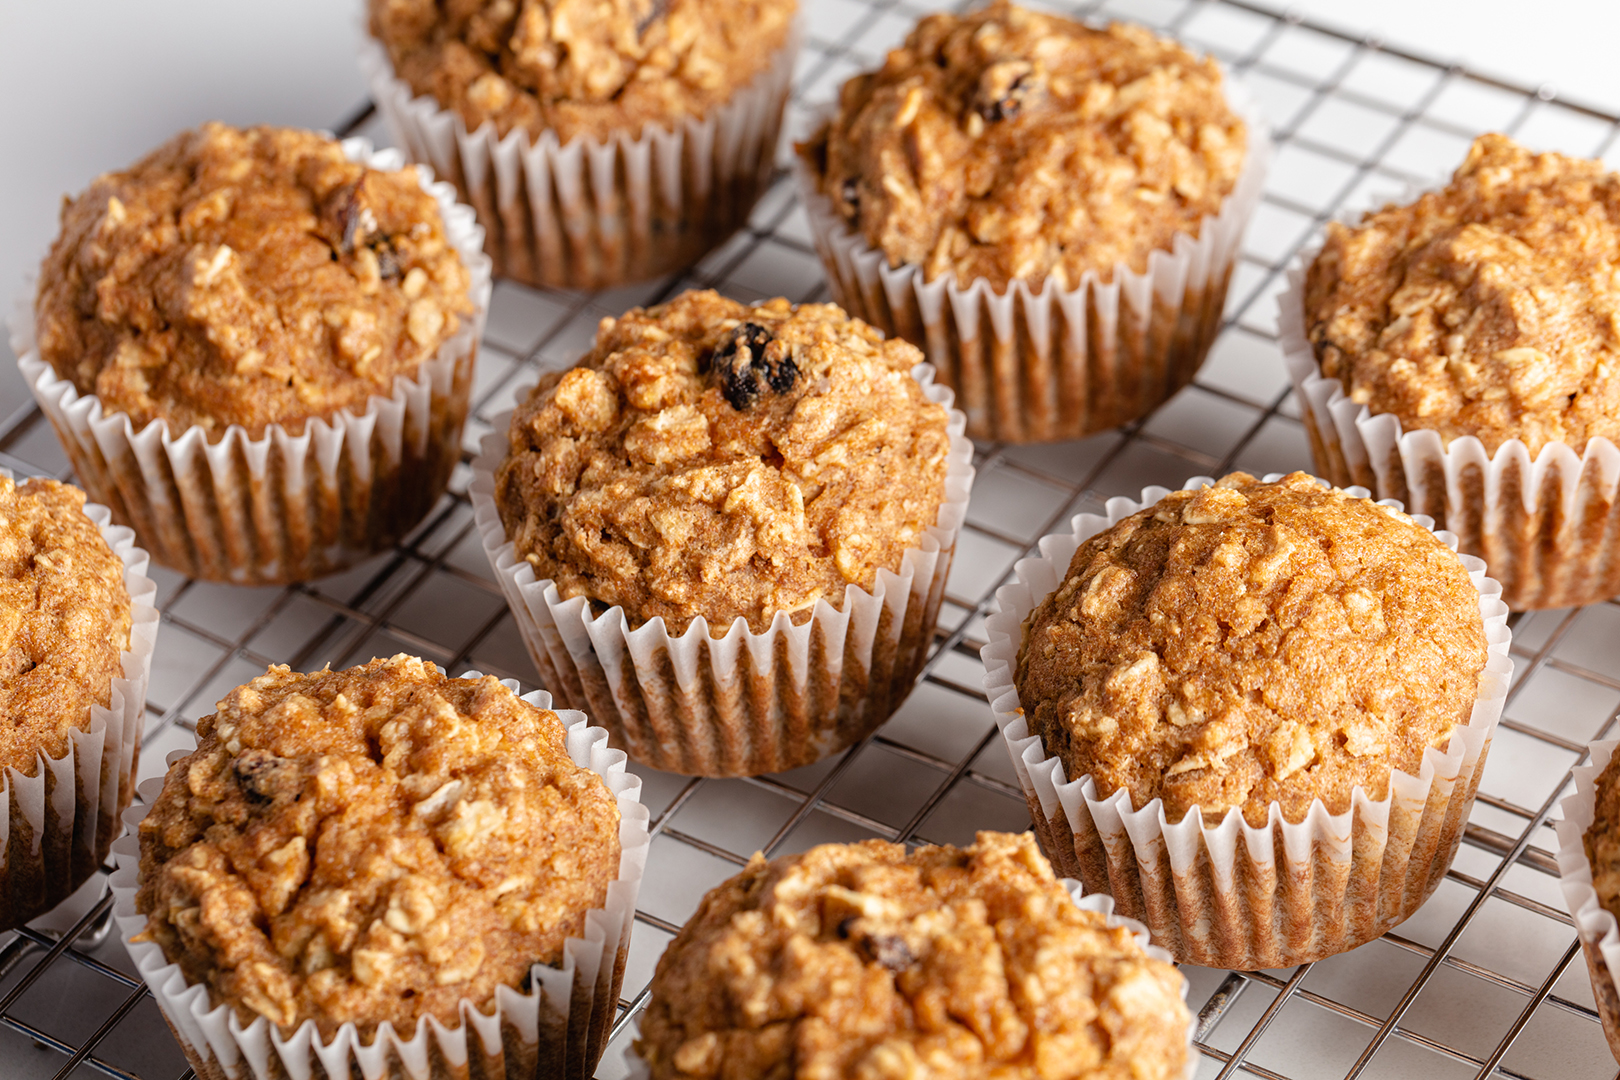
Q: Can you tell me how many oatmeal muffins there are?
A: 10